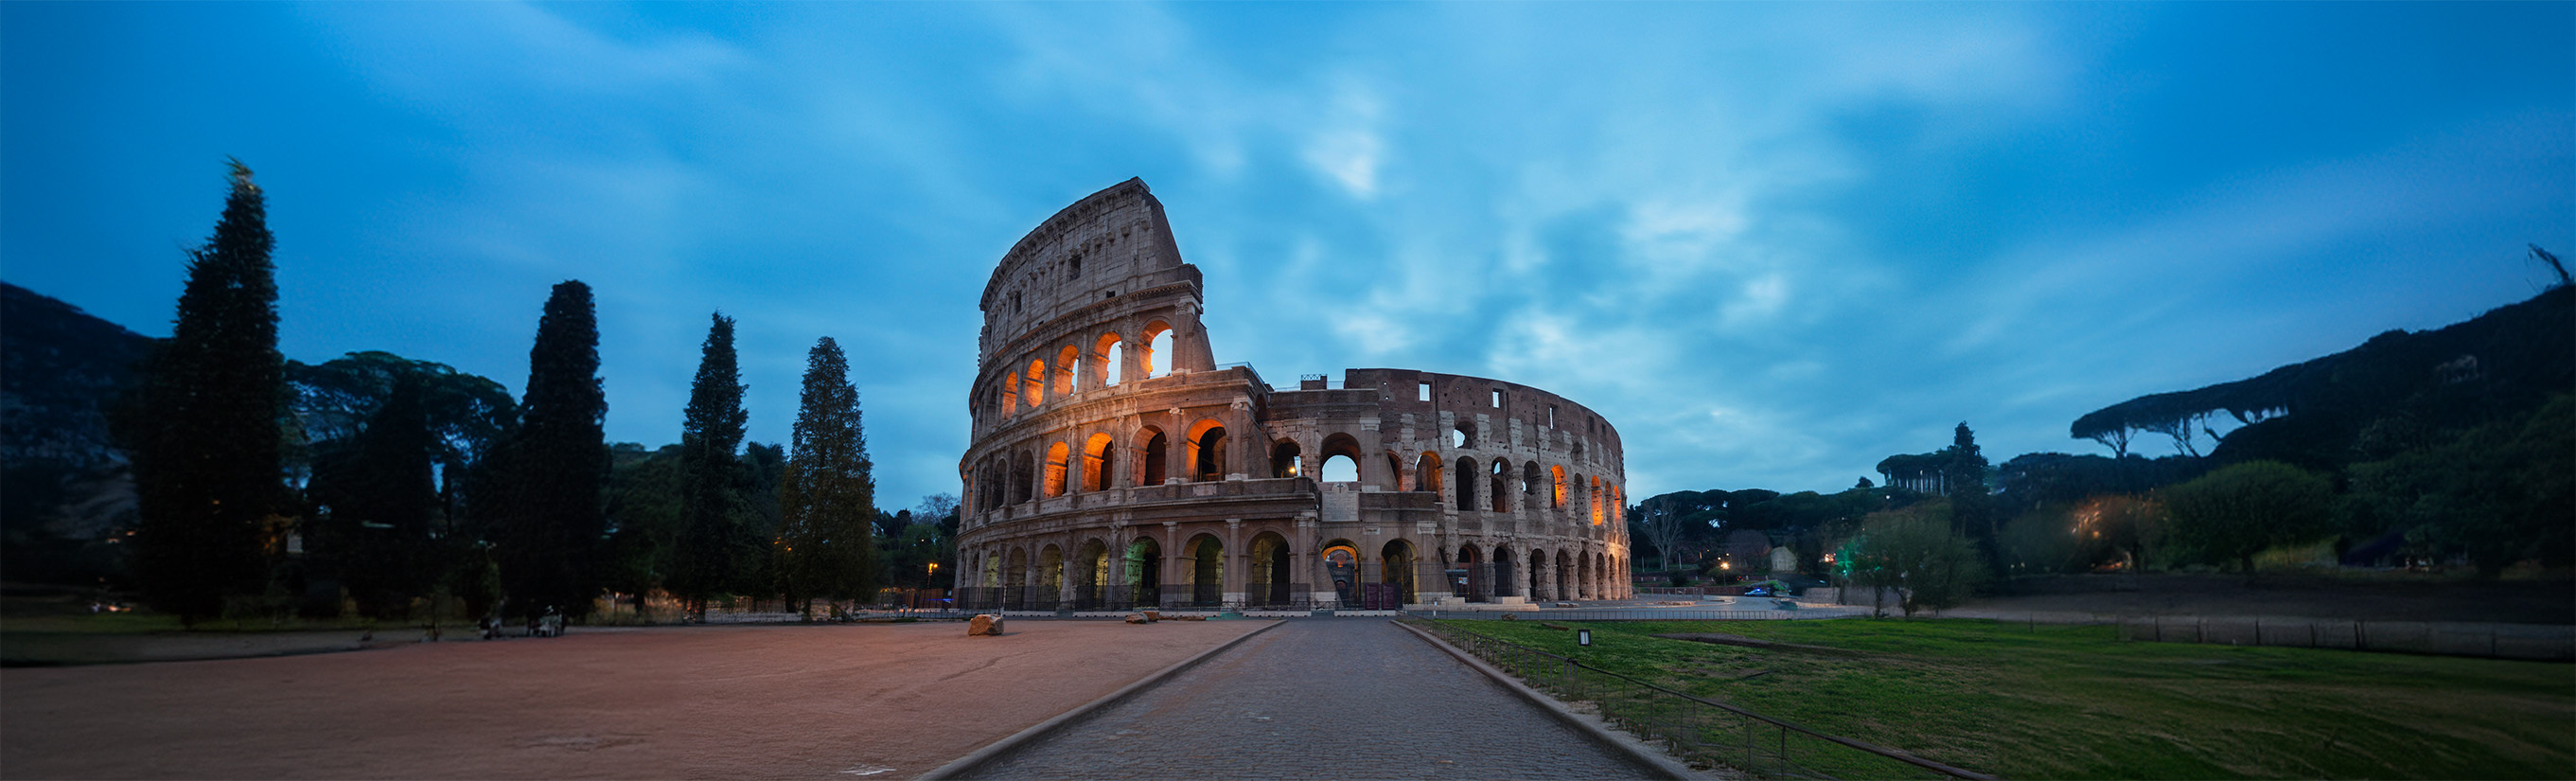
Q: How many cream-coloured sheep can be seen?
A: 0